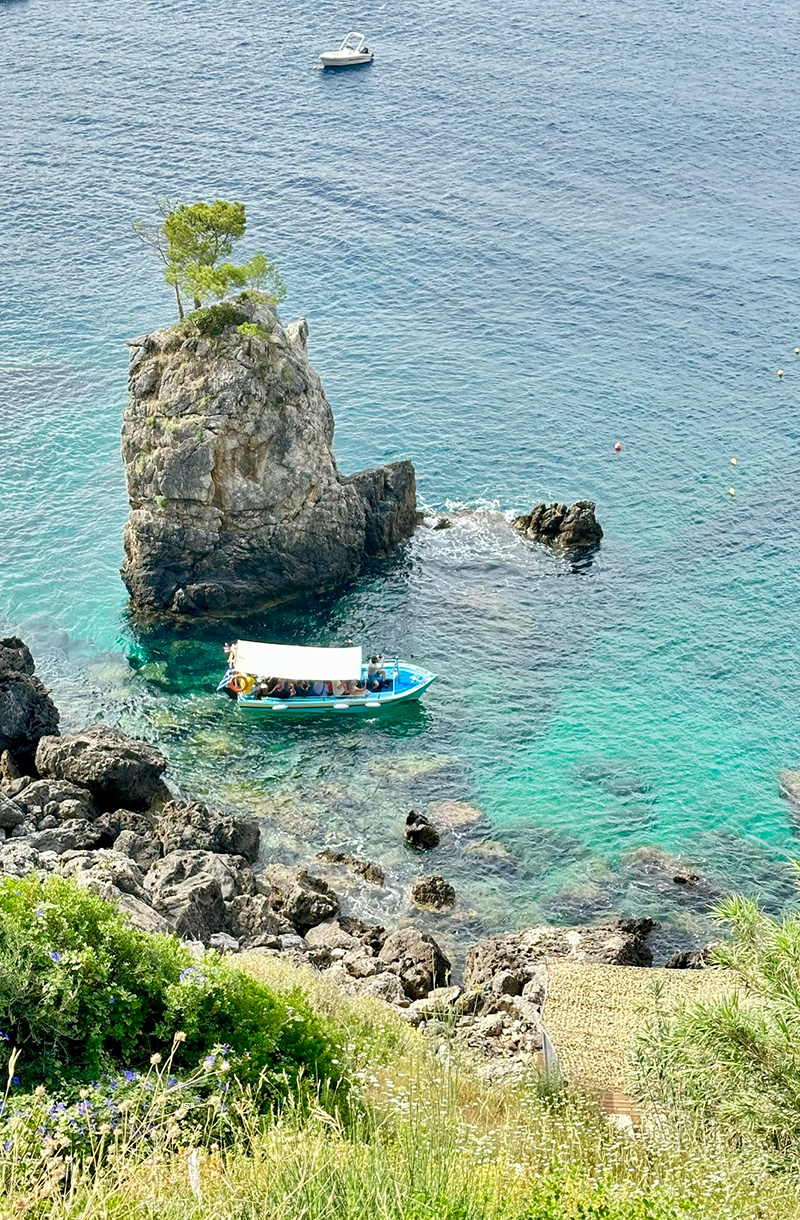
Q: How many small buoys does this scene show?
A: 5